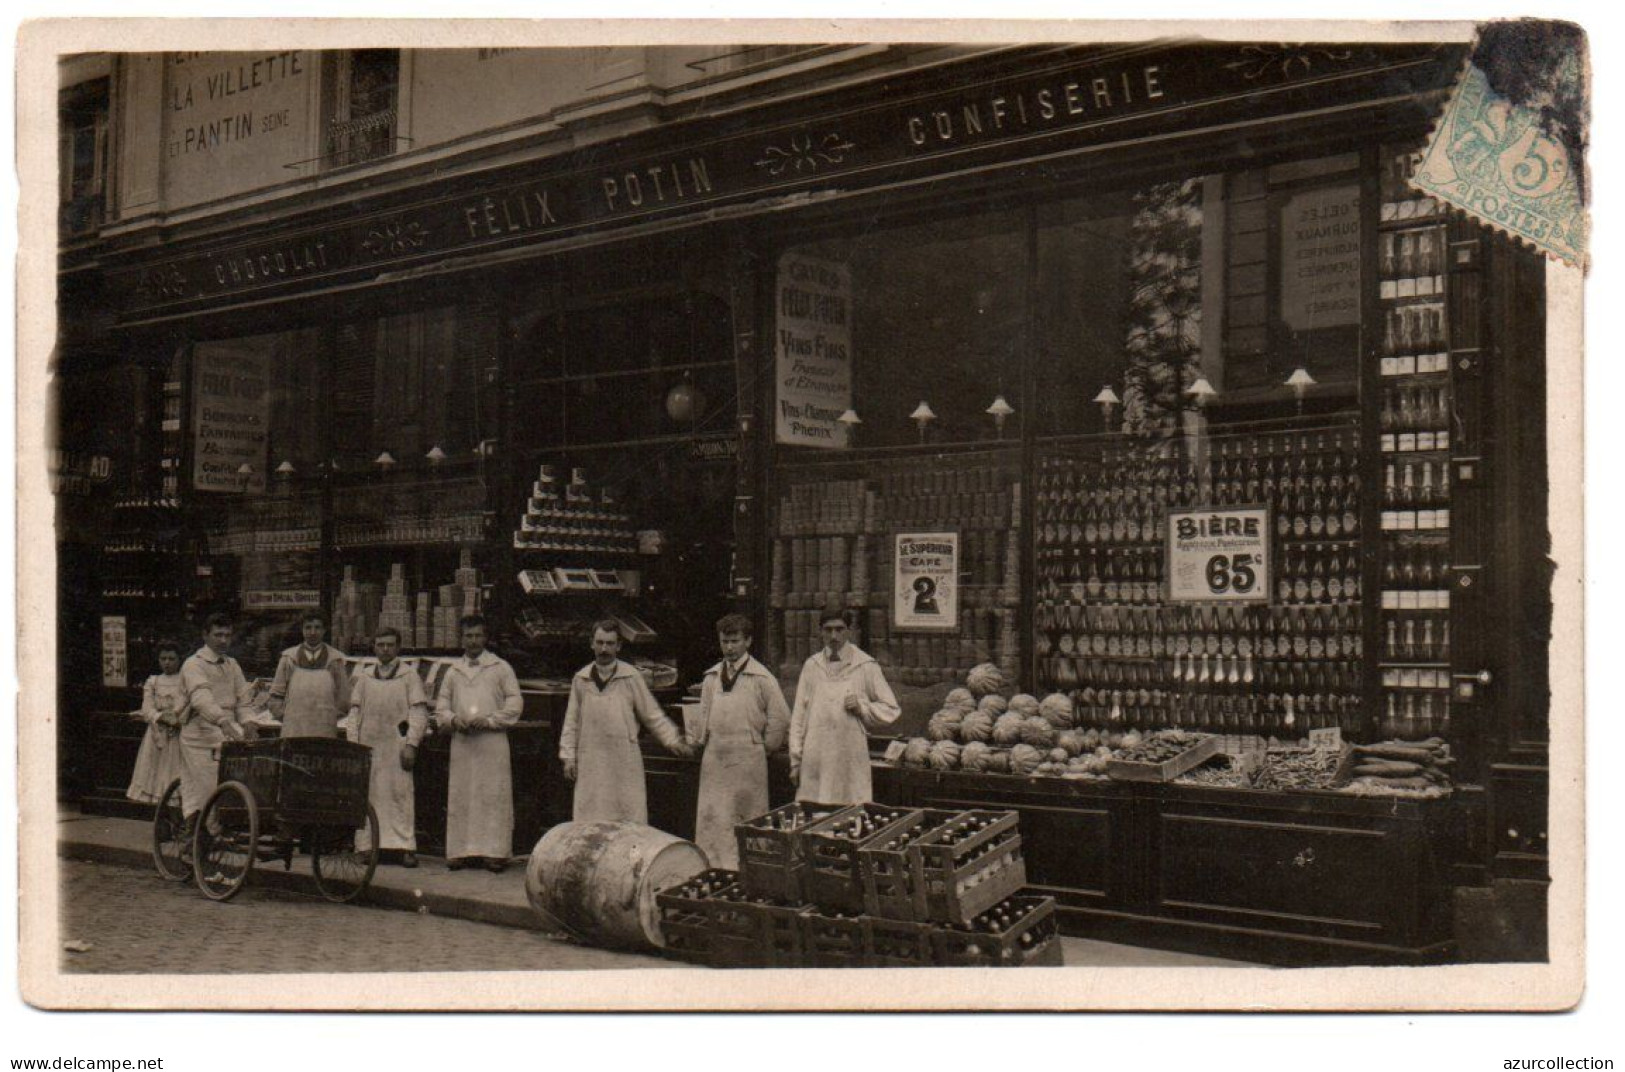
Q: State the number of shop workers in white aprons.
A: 7